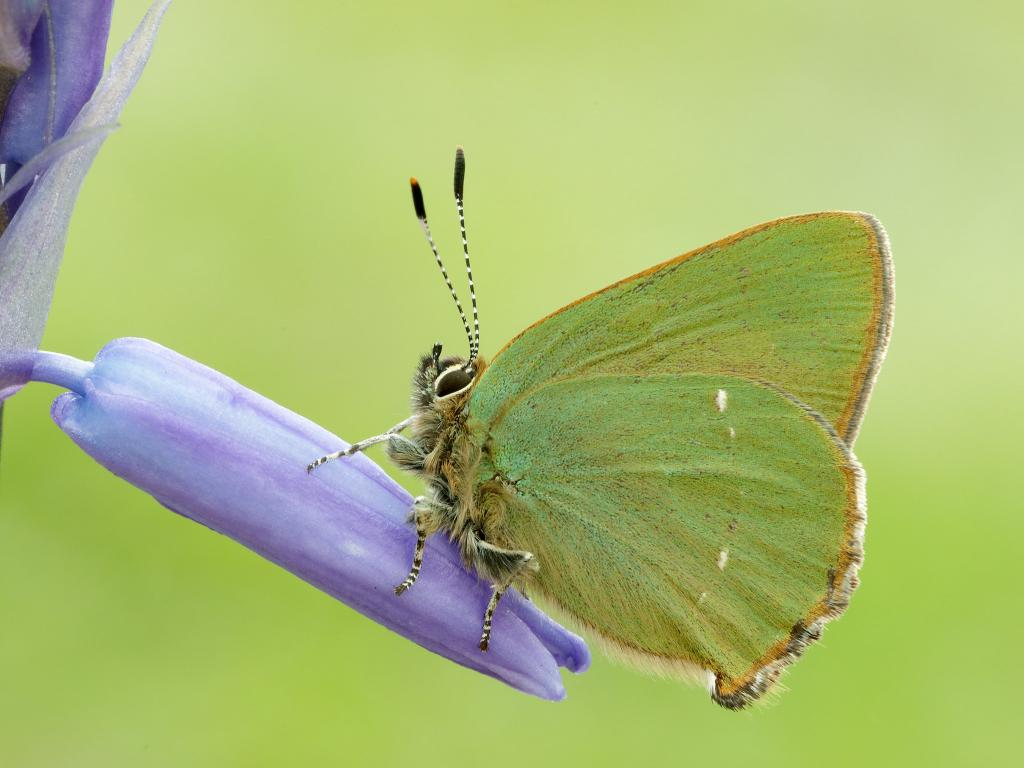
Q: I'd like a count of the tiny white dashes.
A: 4